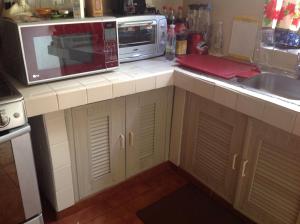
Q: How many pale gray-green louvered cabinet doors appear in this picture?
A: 4